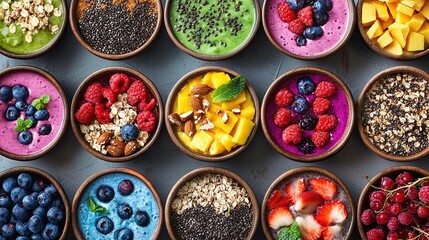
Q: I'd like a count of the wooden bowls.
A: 15